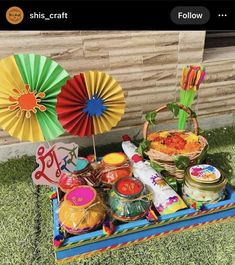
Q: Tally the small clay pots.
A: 4